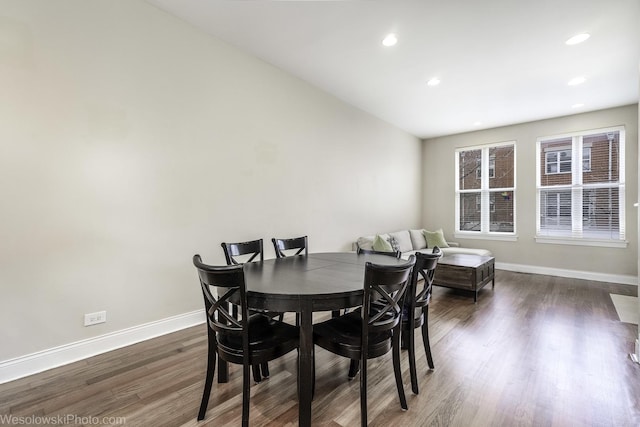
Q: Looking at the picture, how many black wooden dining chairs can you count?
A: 6